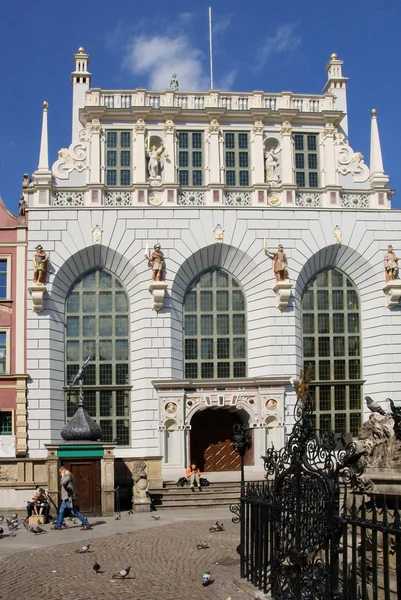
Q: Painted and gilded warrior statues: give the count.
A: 4